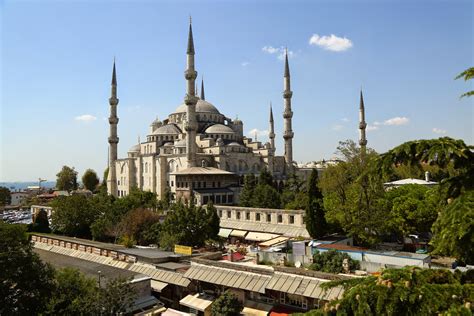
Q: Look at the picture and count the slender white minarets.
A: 6